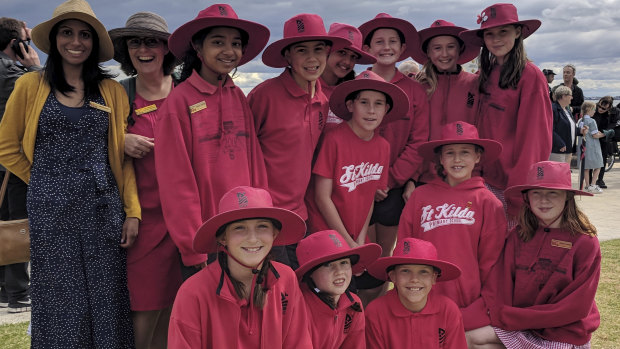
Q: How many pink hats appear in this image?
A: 12